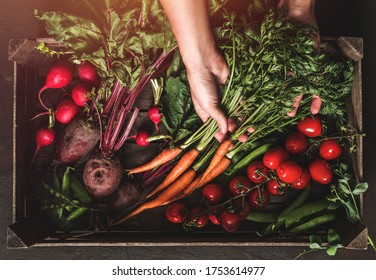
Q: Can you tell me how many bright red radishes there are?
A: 7